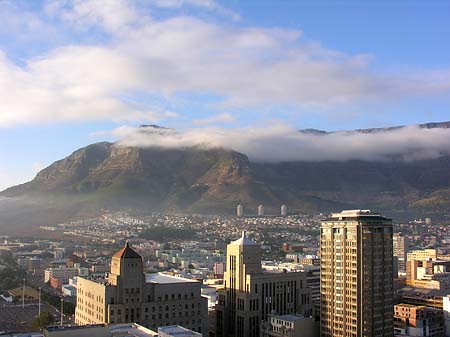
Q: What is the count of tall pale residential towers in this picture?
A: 3